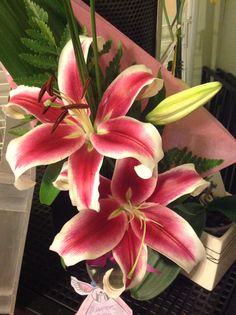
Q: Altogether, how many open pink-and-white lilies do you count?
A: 2